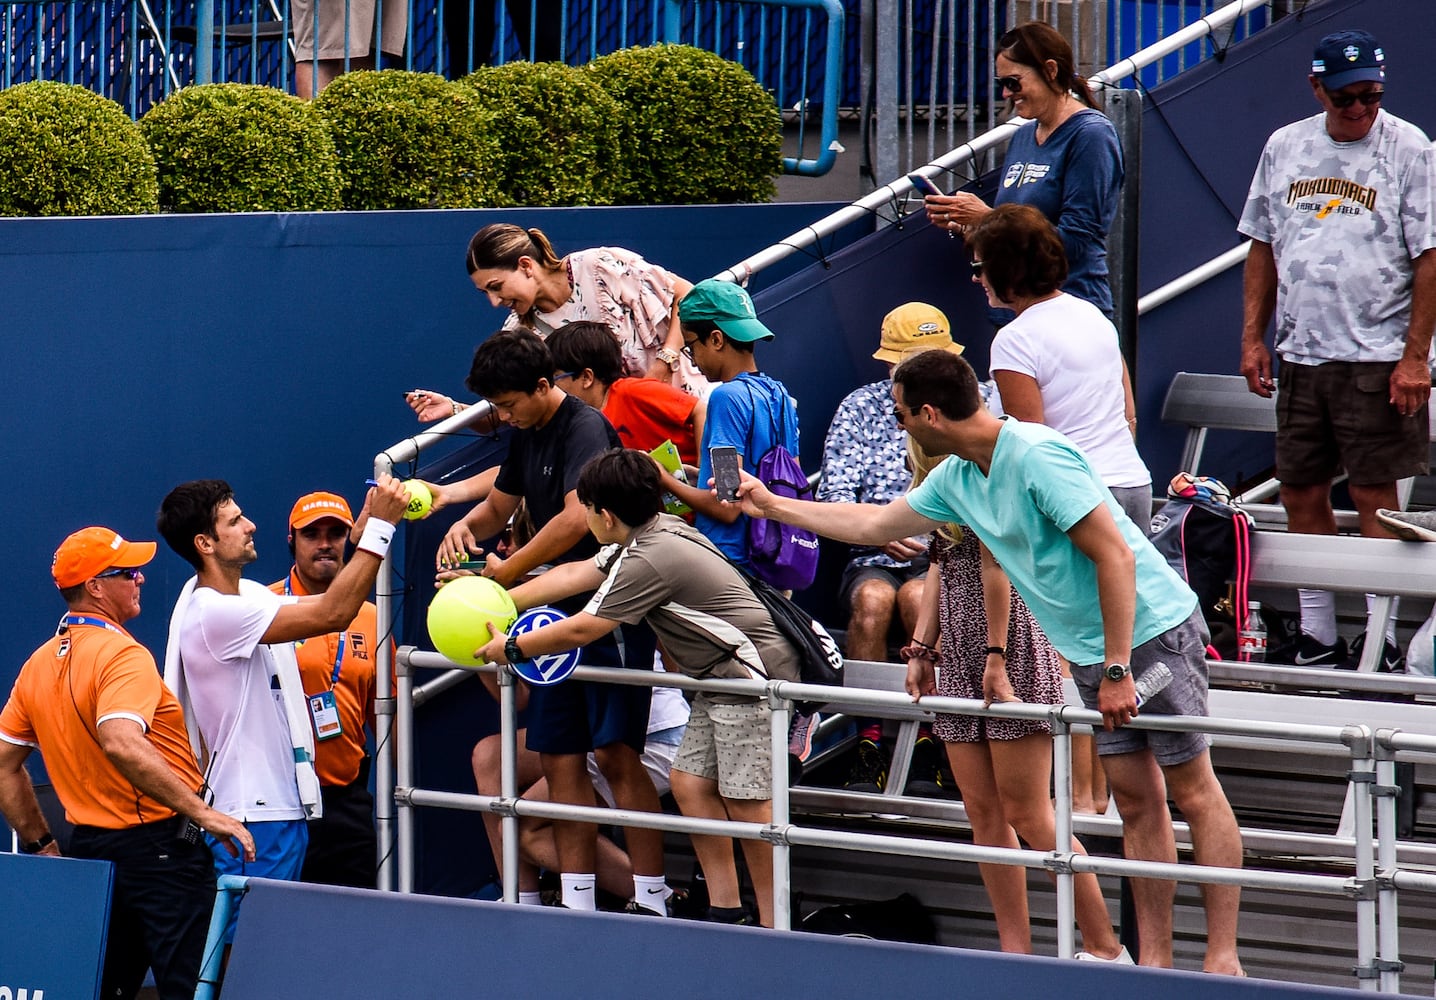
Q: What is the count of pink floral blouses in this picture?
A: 1